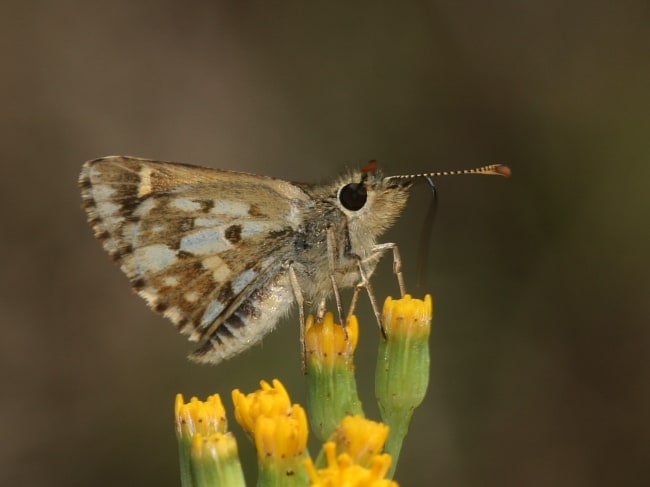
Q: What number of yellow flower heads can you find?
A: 8